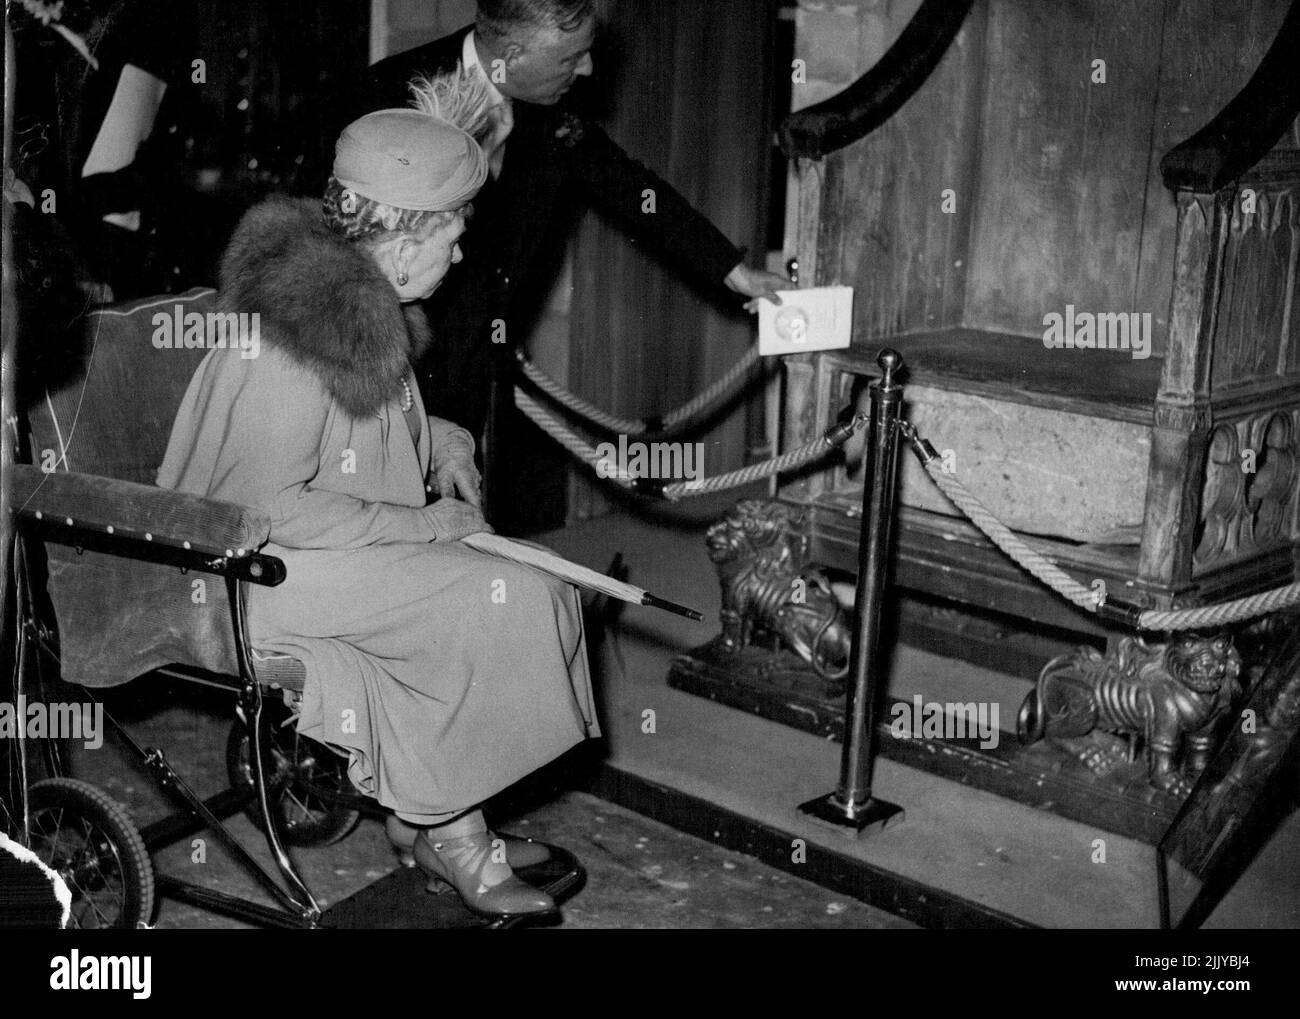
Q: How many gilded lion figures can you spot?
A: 2